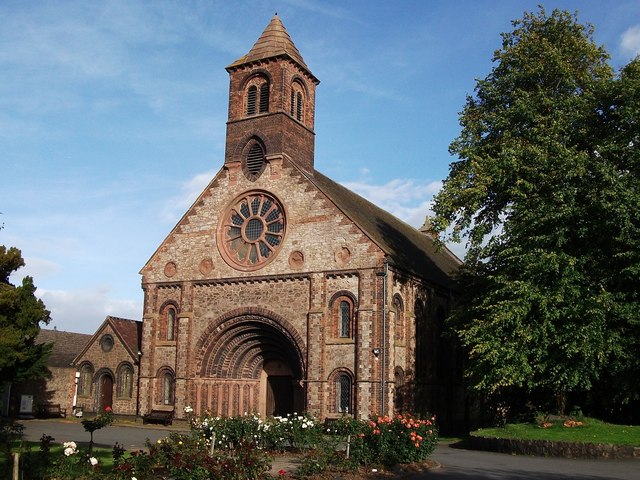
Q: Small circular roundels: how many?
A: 4